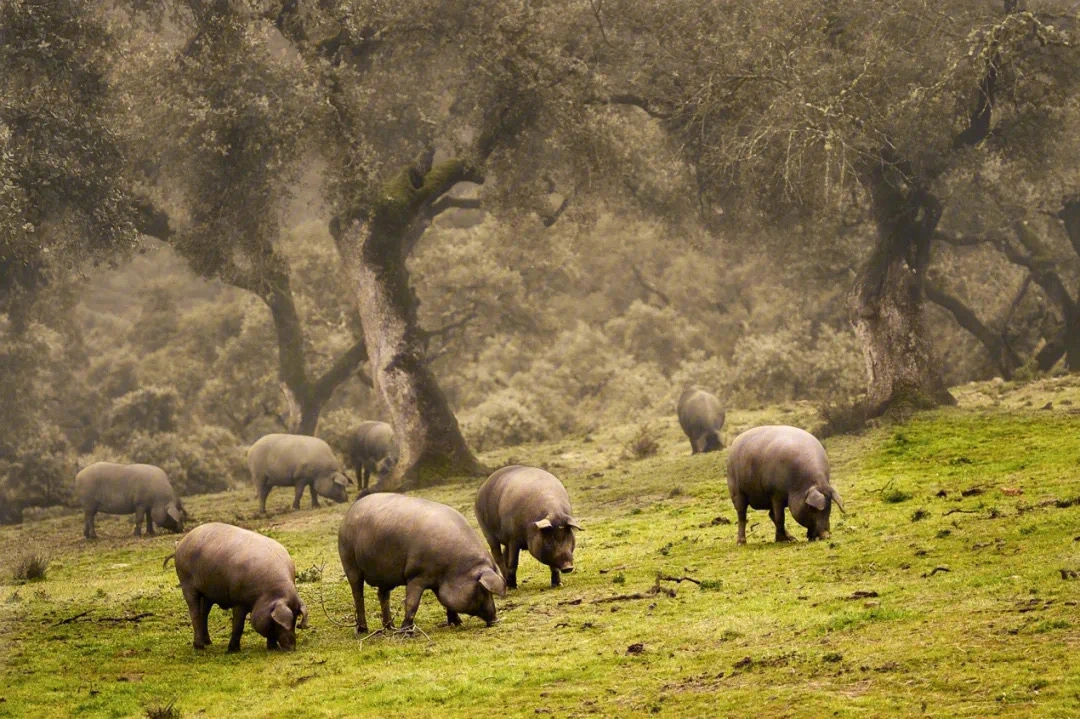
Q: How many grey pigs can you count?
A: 8